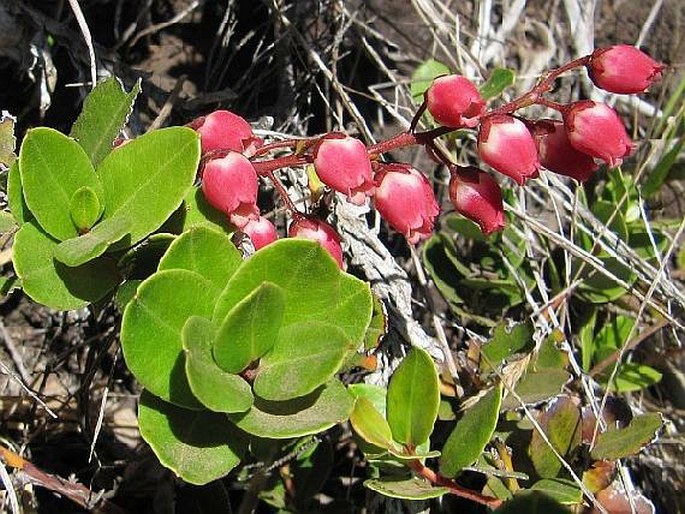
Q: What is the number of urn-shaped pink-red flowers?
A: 12